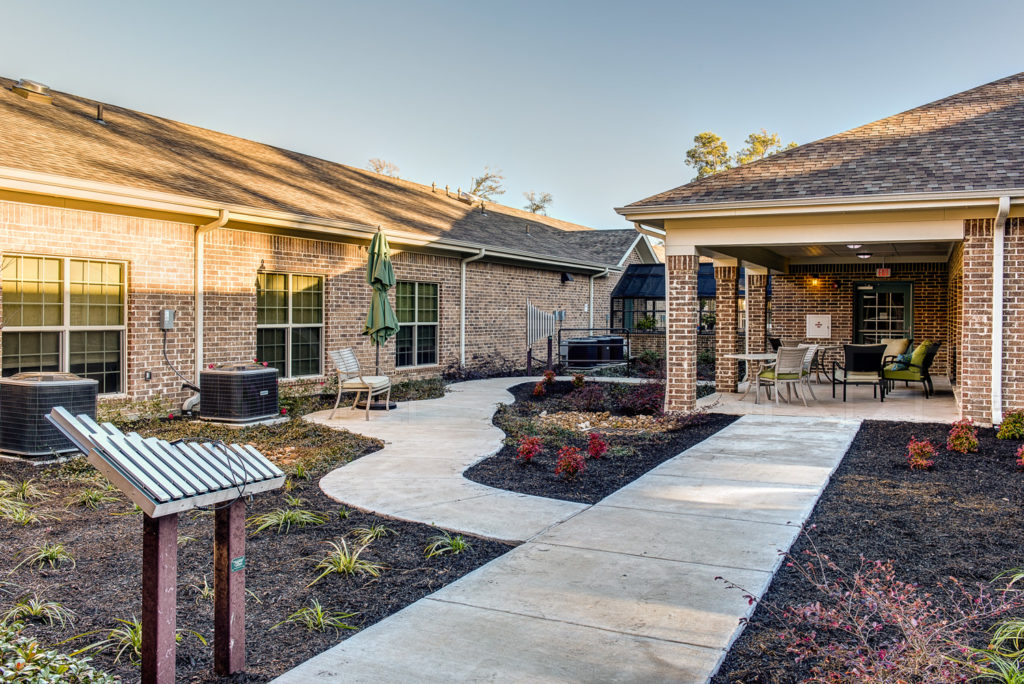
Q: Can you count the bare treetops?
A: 3